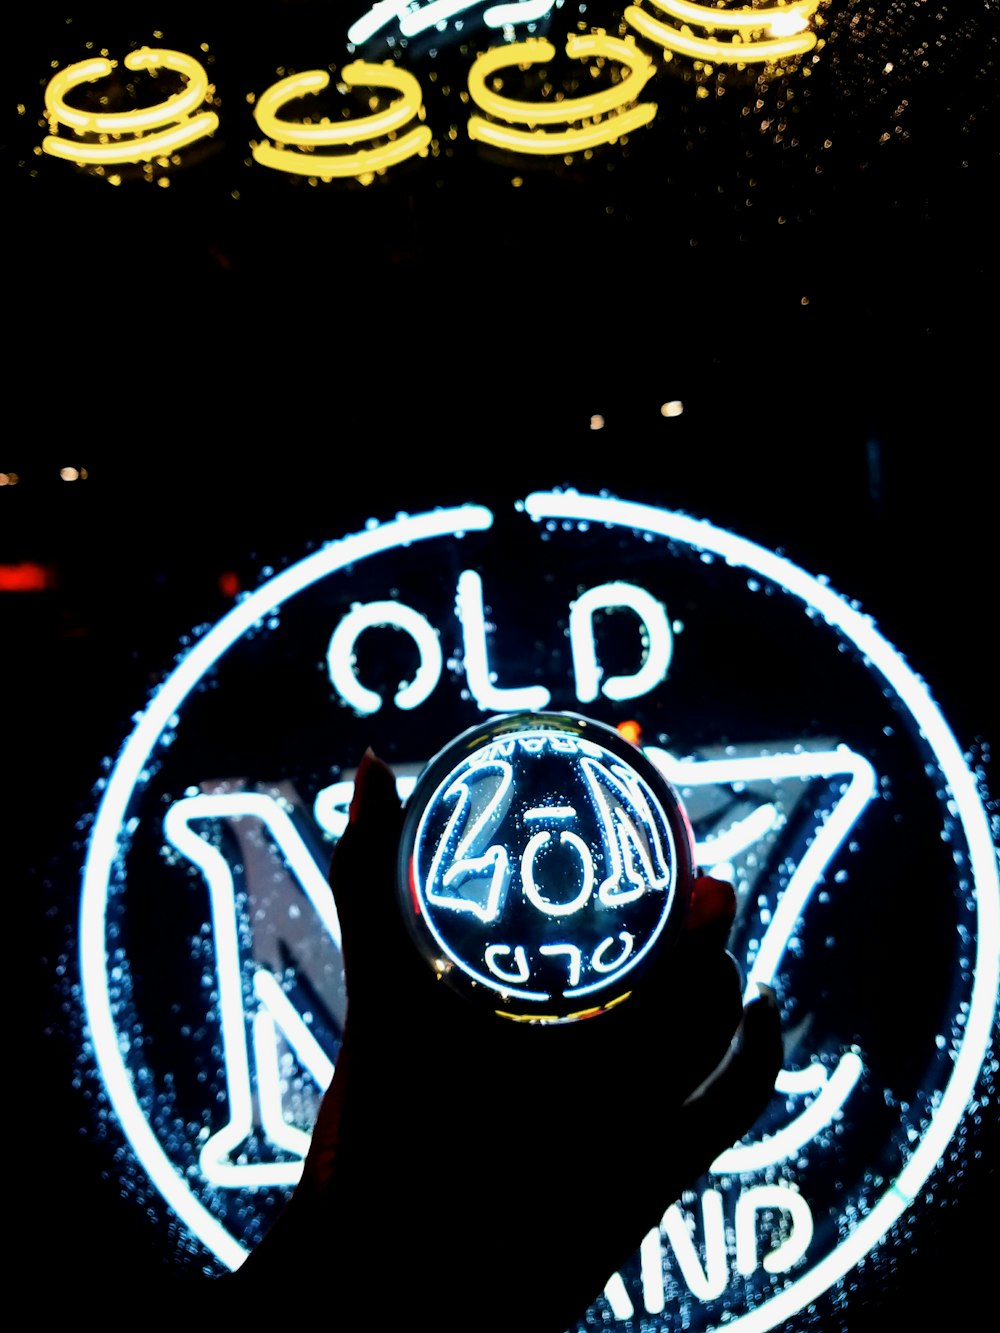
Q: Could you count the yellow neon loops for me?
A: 4